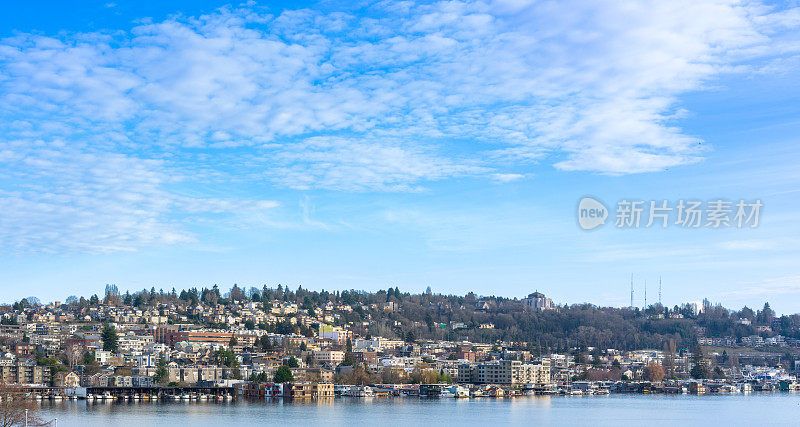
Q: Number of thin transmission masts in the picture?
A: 3